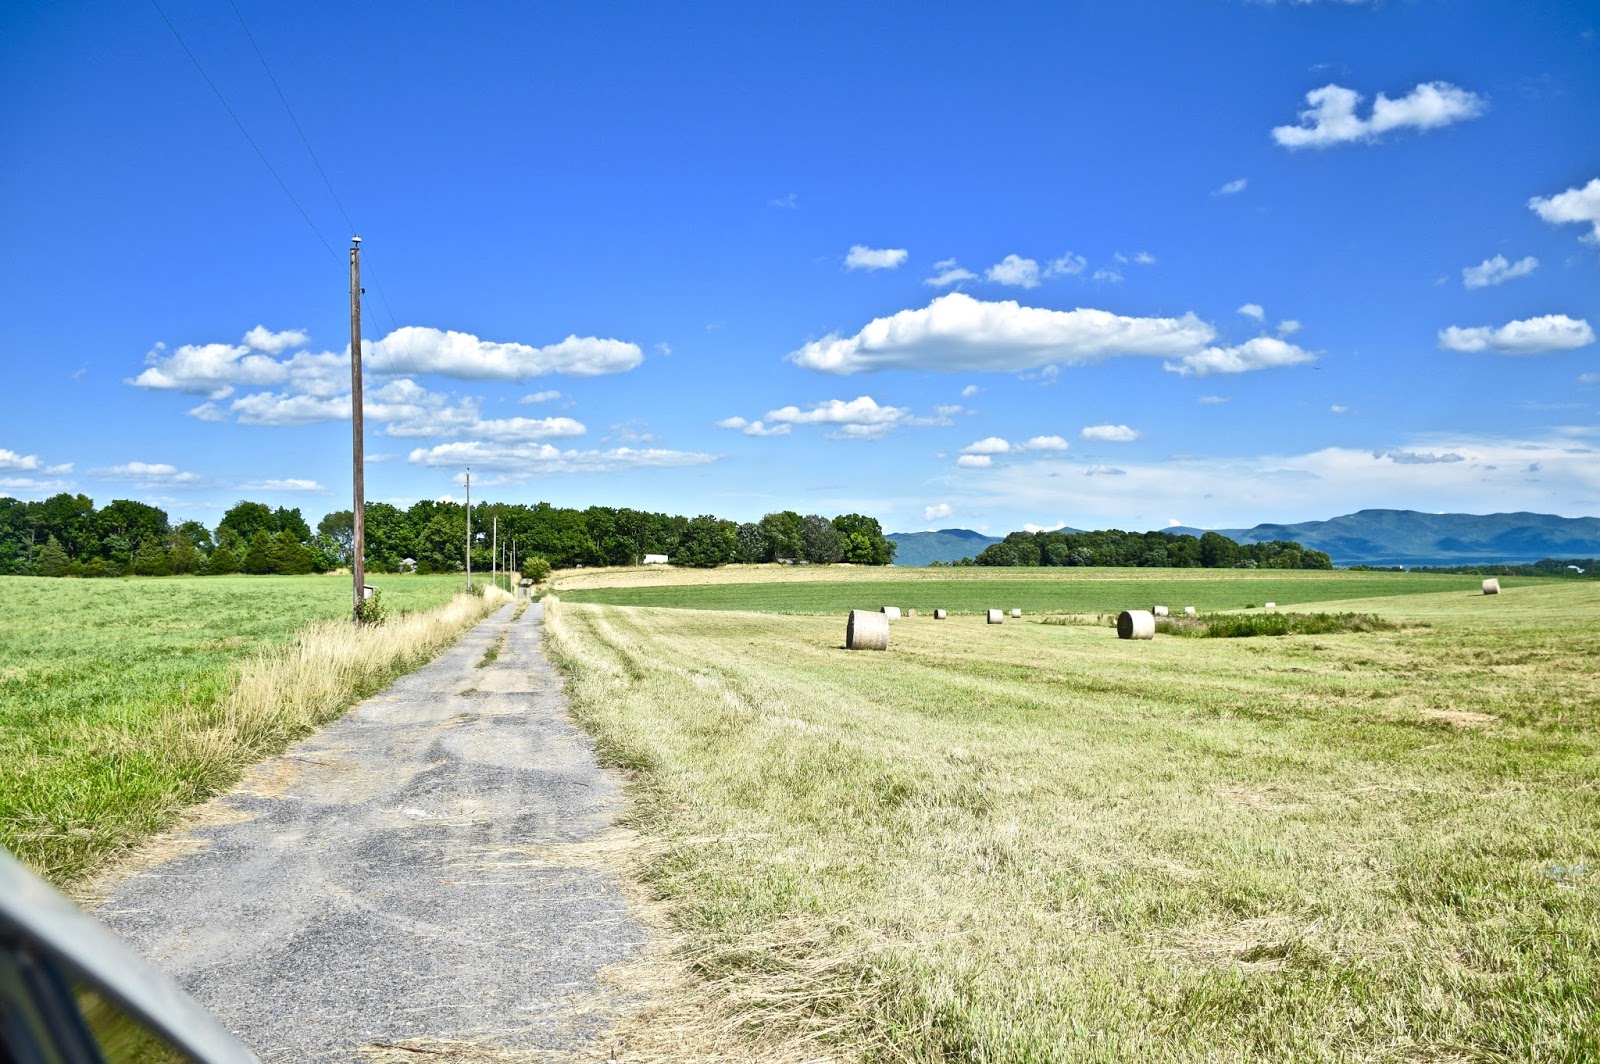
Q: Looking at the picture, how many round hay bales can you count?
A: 11